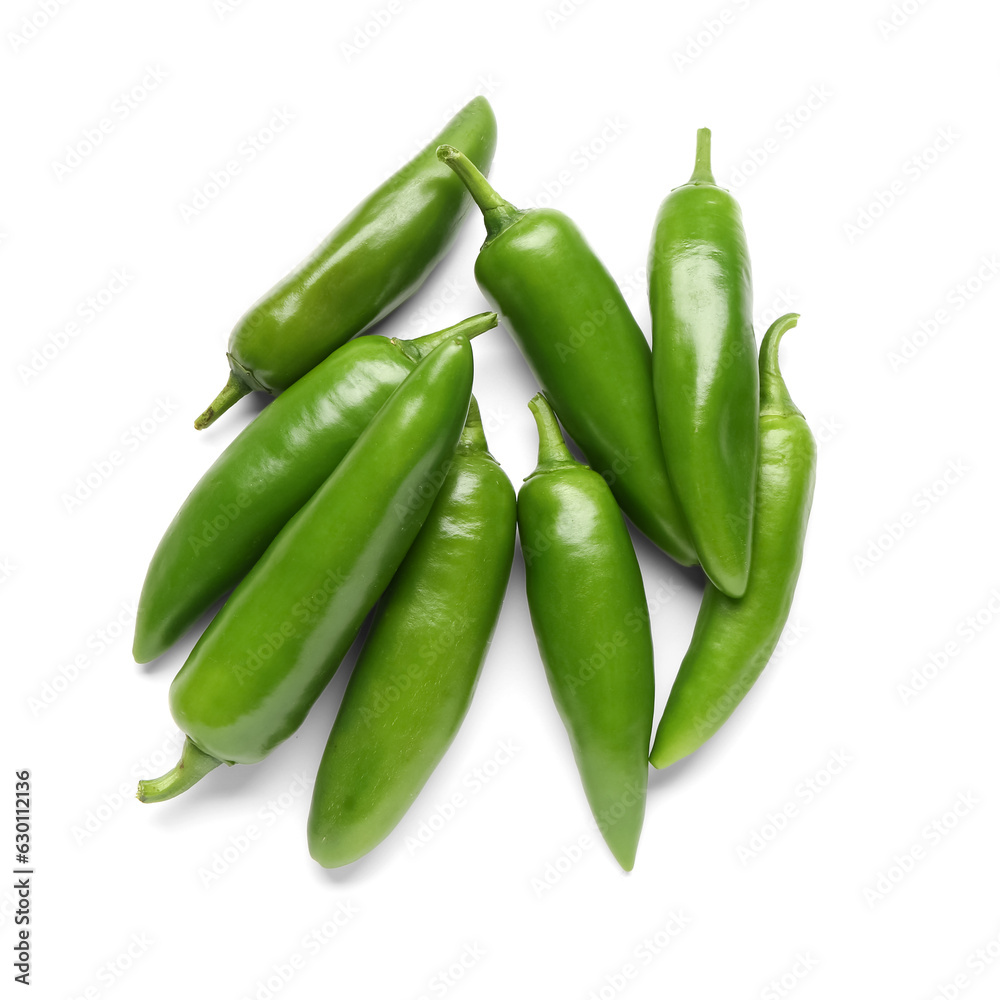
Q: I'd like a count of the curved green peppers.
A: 8